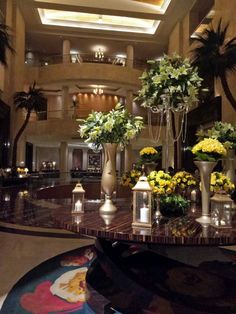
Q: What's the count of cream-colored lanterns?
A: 3